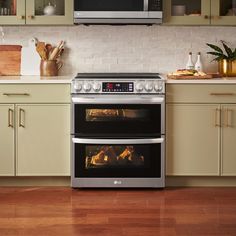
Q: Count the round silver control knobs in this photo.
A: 6